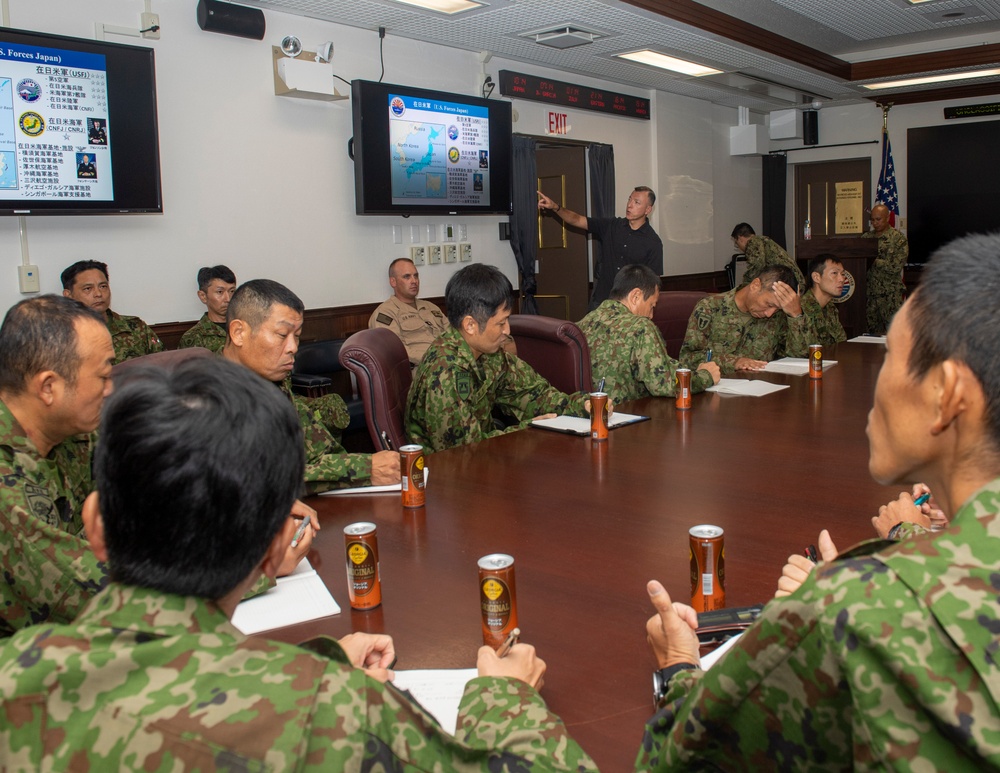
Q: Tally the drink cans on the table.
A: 7